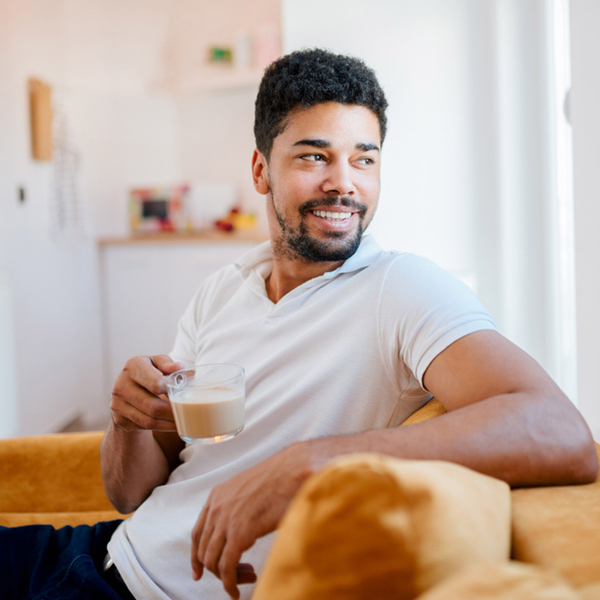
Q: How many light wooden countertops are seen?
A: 1